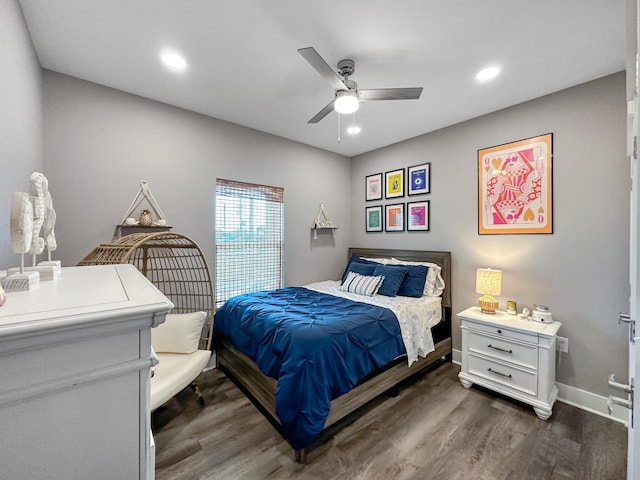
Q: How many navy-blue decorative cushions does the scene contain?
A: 4